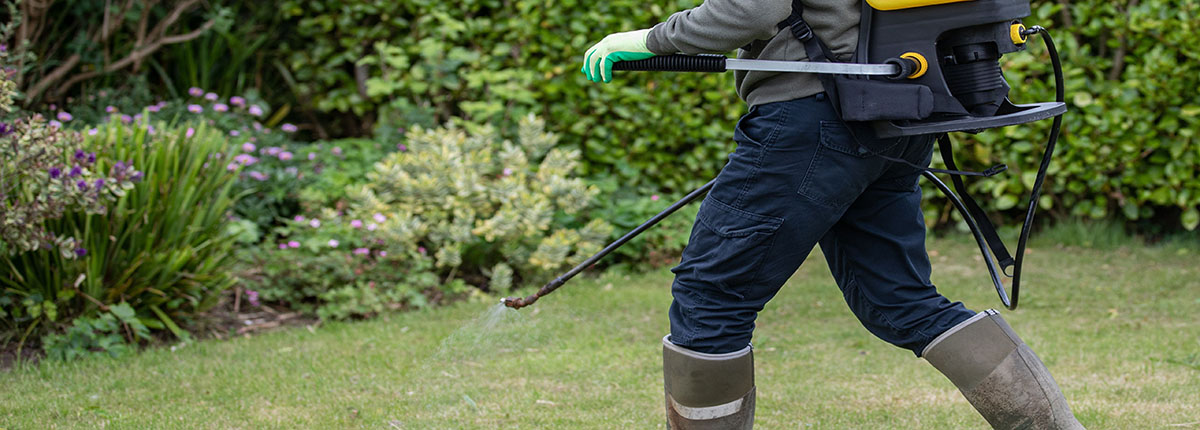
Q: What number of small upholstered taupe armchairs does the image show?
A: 0